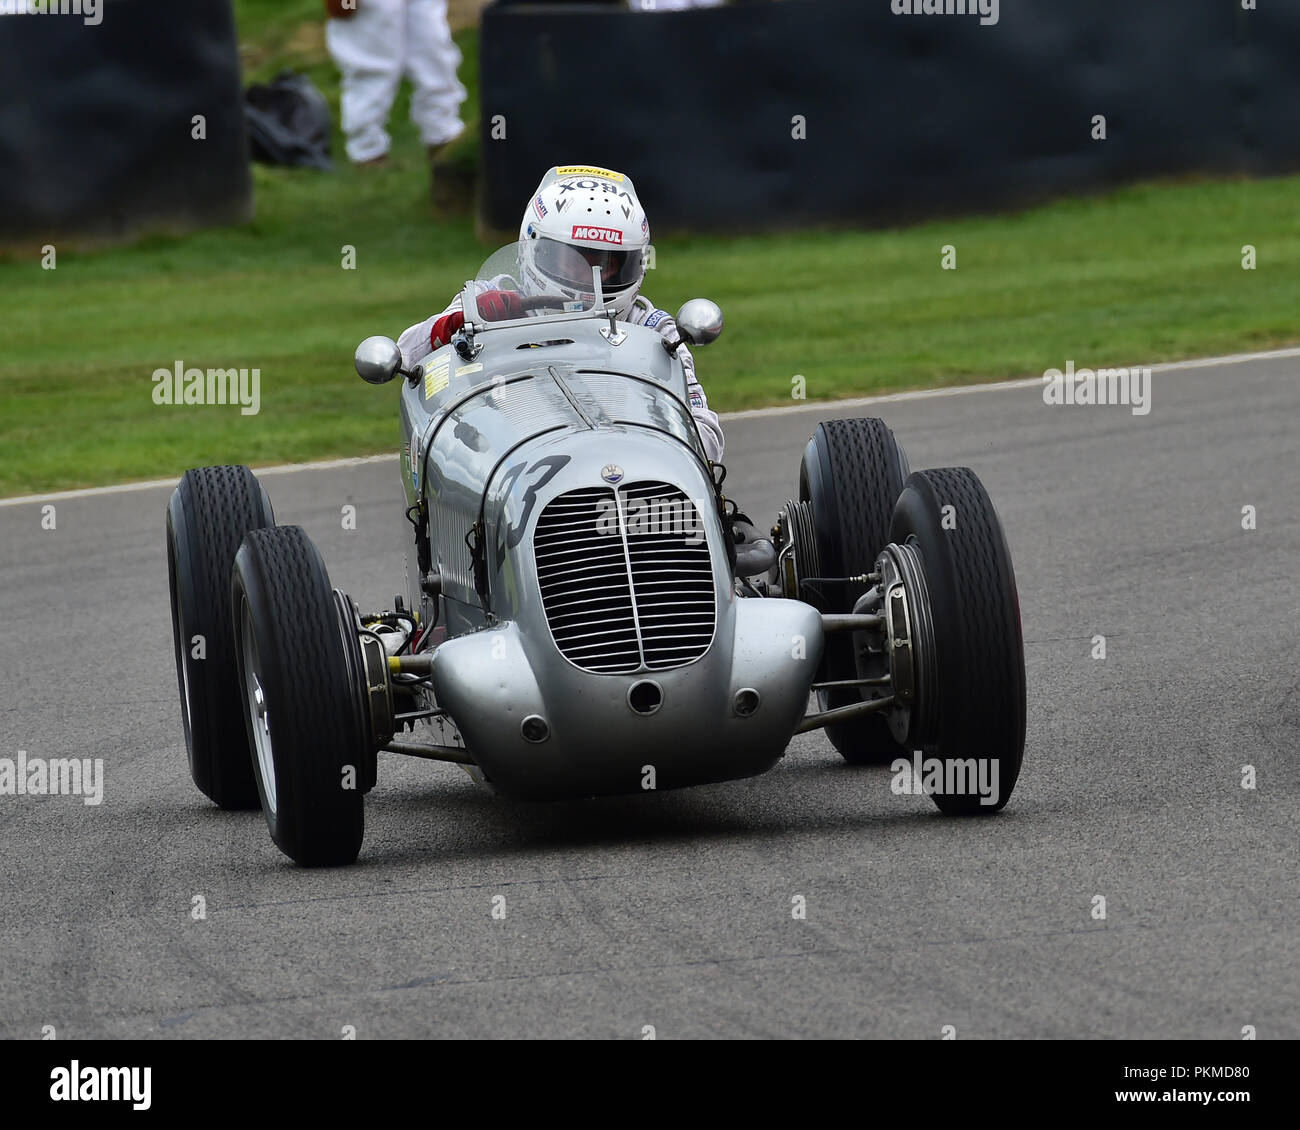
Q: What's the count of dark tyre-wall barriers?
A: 2